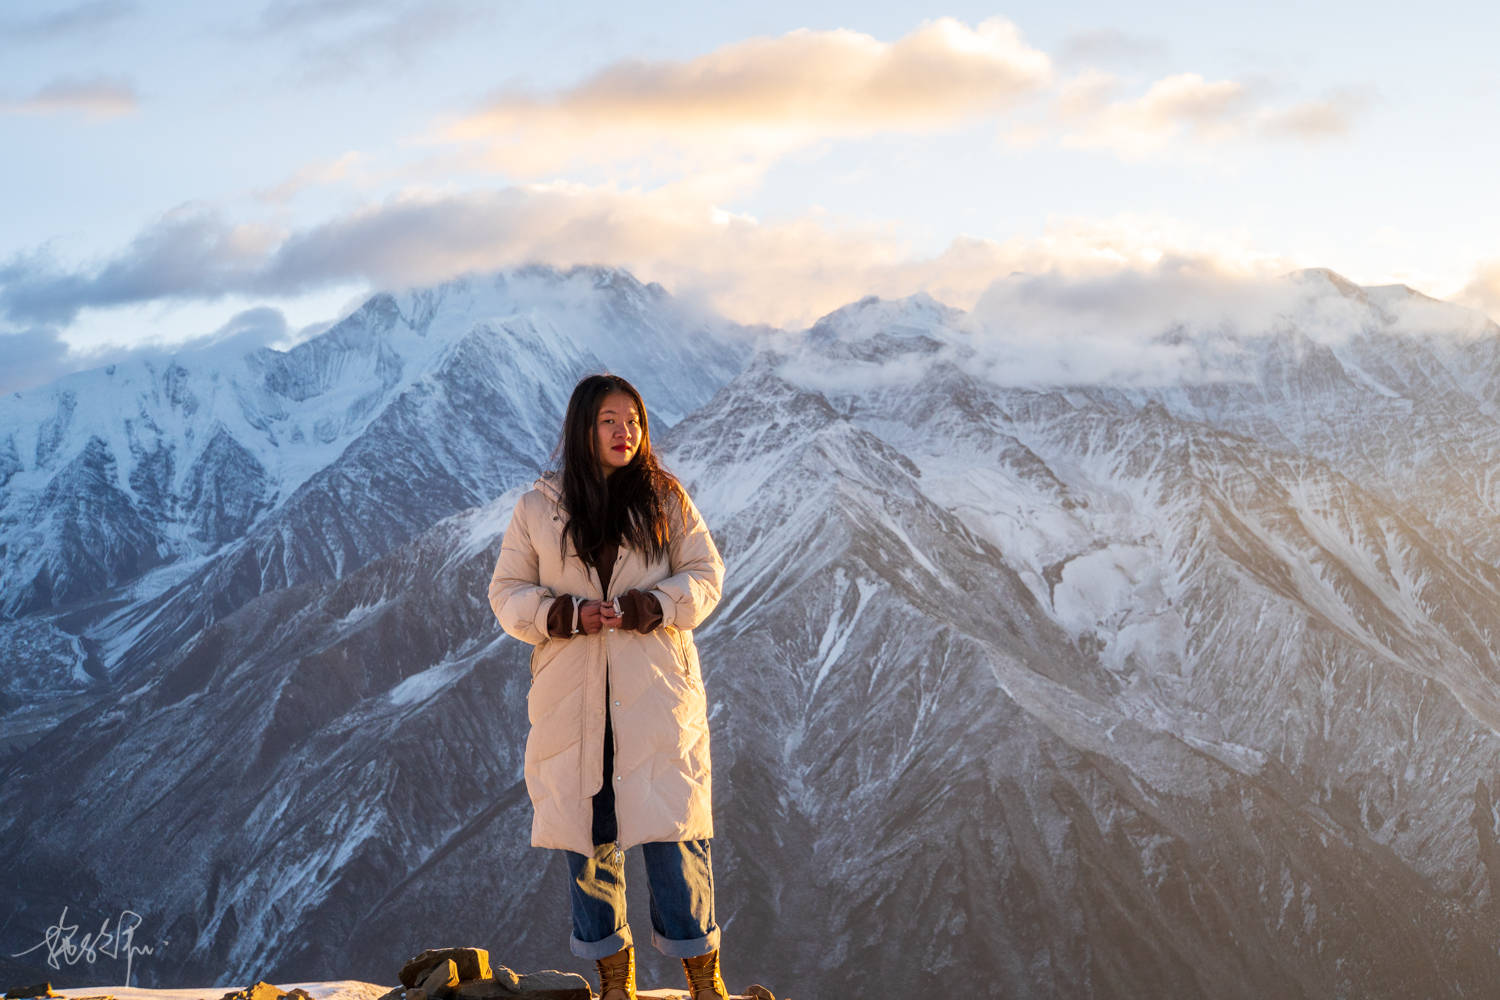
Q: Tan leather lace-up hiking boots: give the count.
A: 2